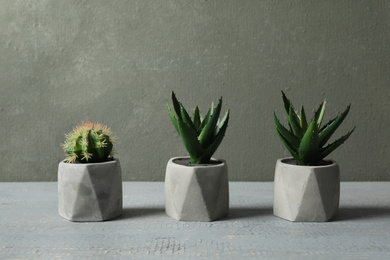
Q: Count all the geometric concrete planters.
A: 3